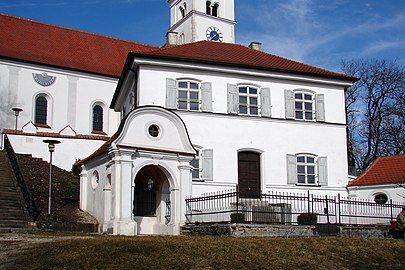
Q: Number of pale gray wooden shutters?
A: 9